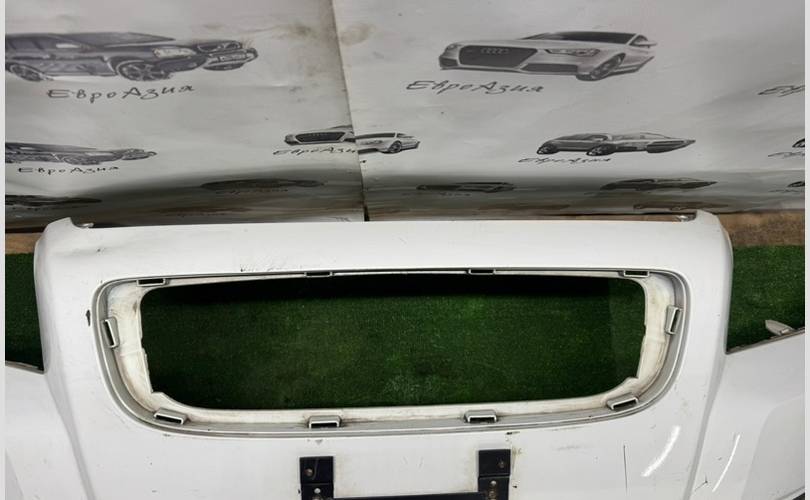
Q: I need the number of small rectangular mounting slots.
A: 10